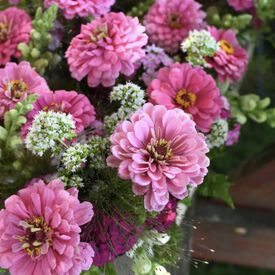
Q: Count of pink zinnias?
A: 11